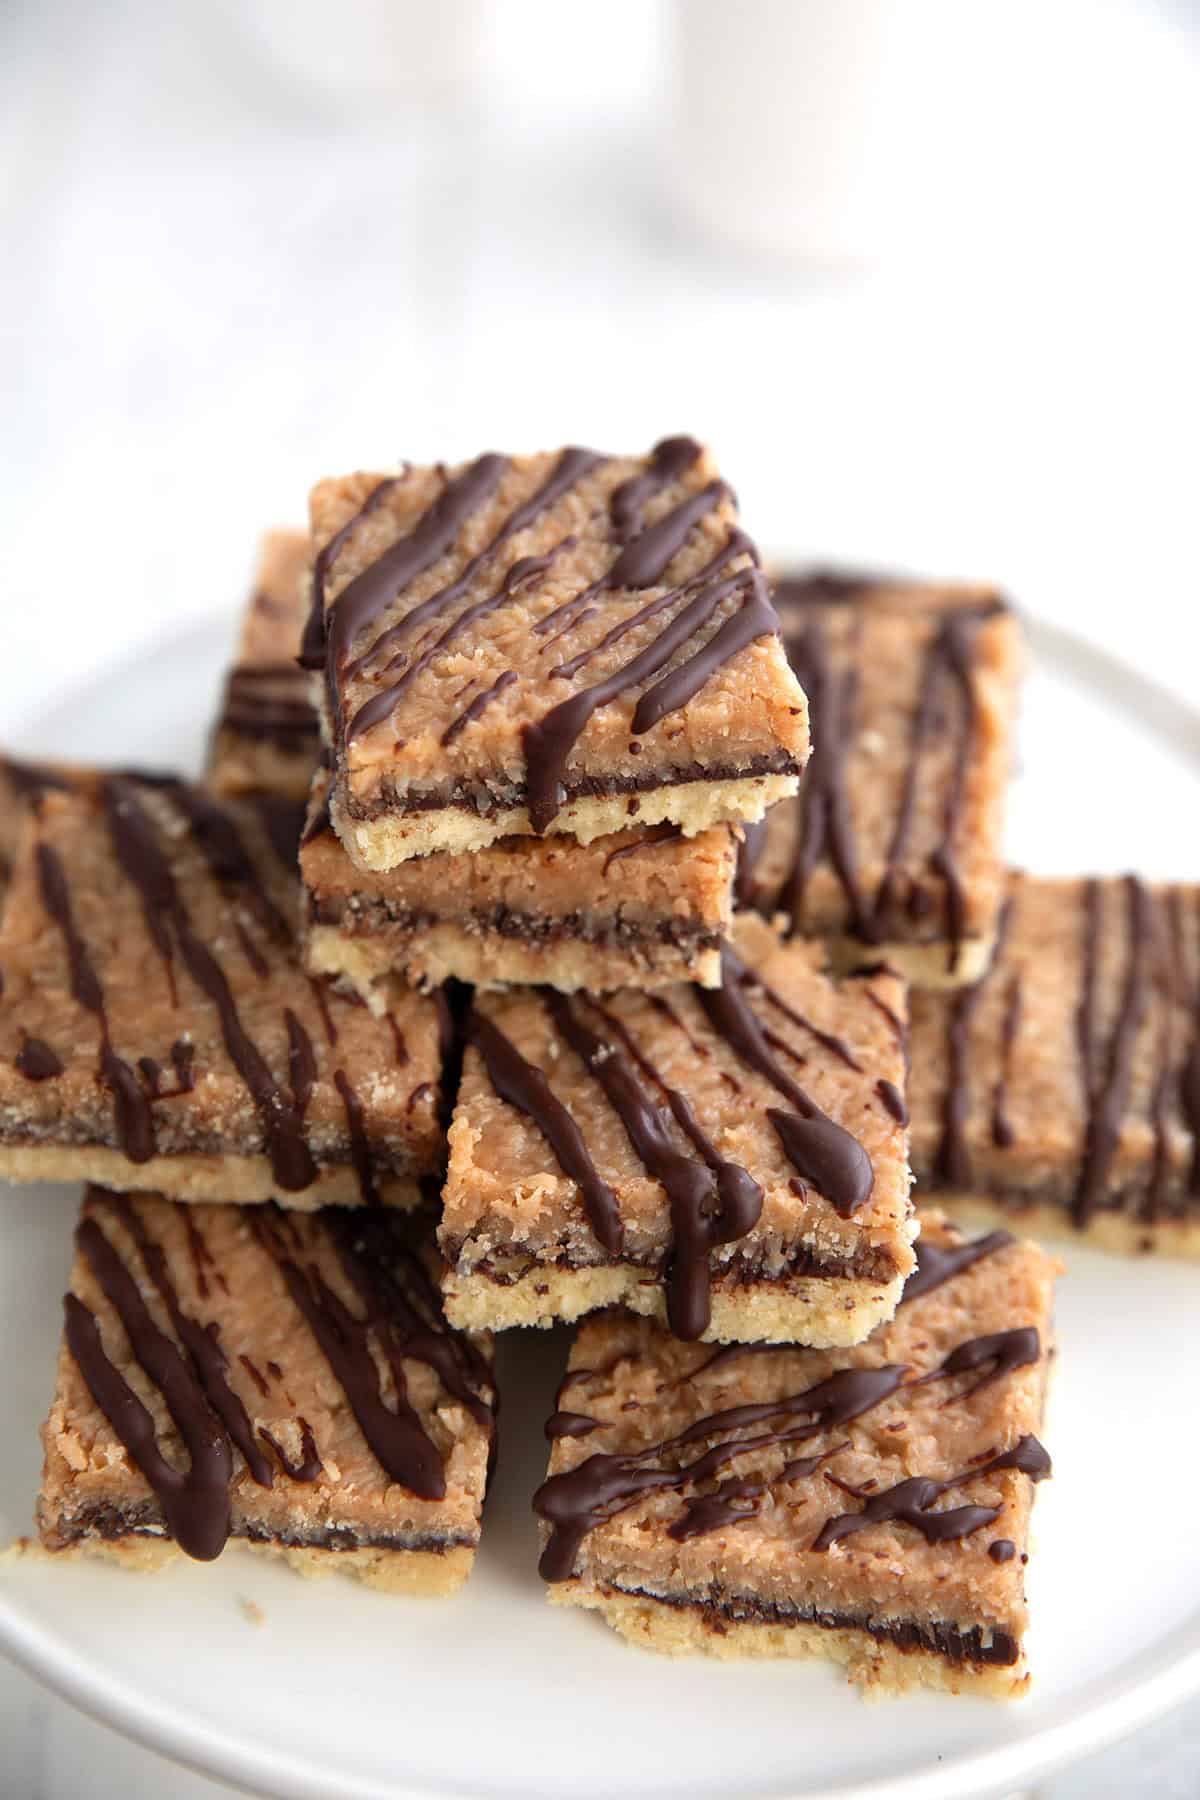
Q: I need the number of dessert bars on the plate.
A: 9